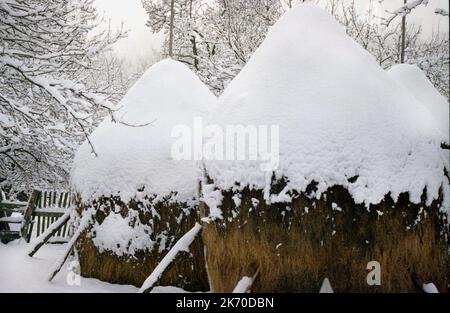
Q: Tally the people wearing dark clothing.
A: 0